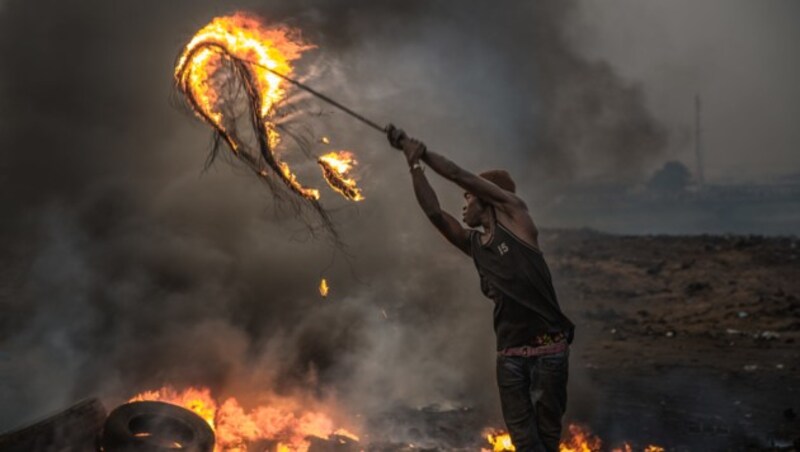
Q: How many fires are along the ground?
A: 2